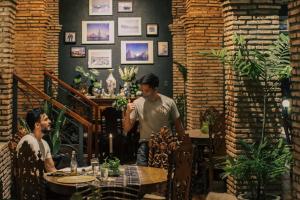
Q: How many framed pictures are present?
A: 10